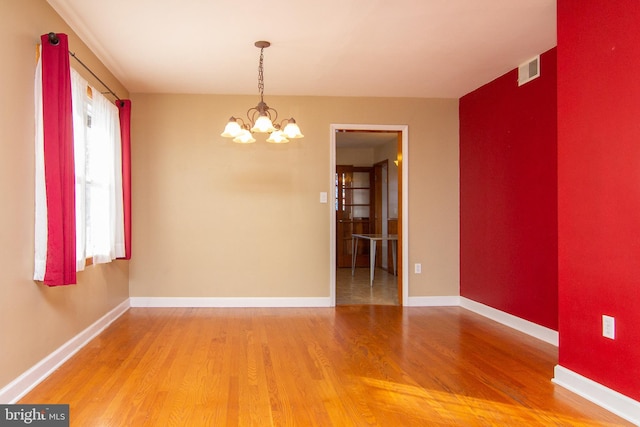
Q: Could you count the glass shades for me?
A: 5